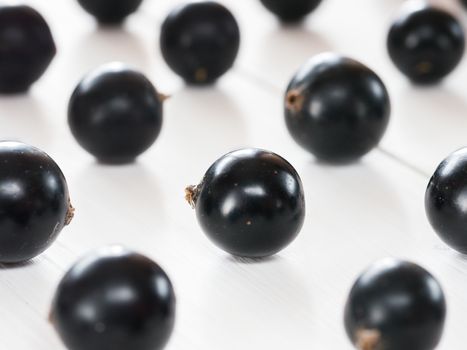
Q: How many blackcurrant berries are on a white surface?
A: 12